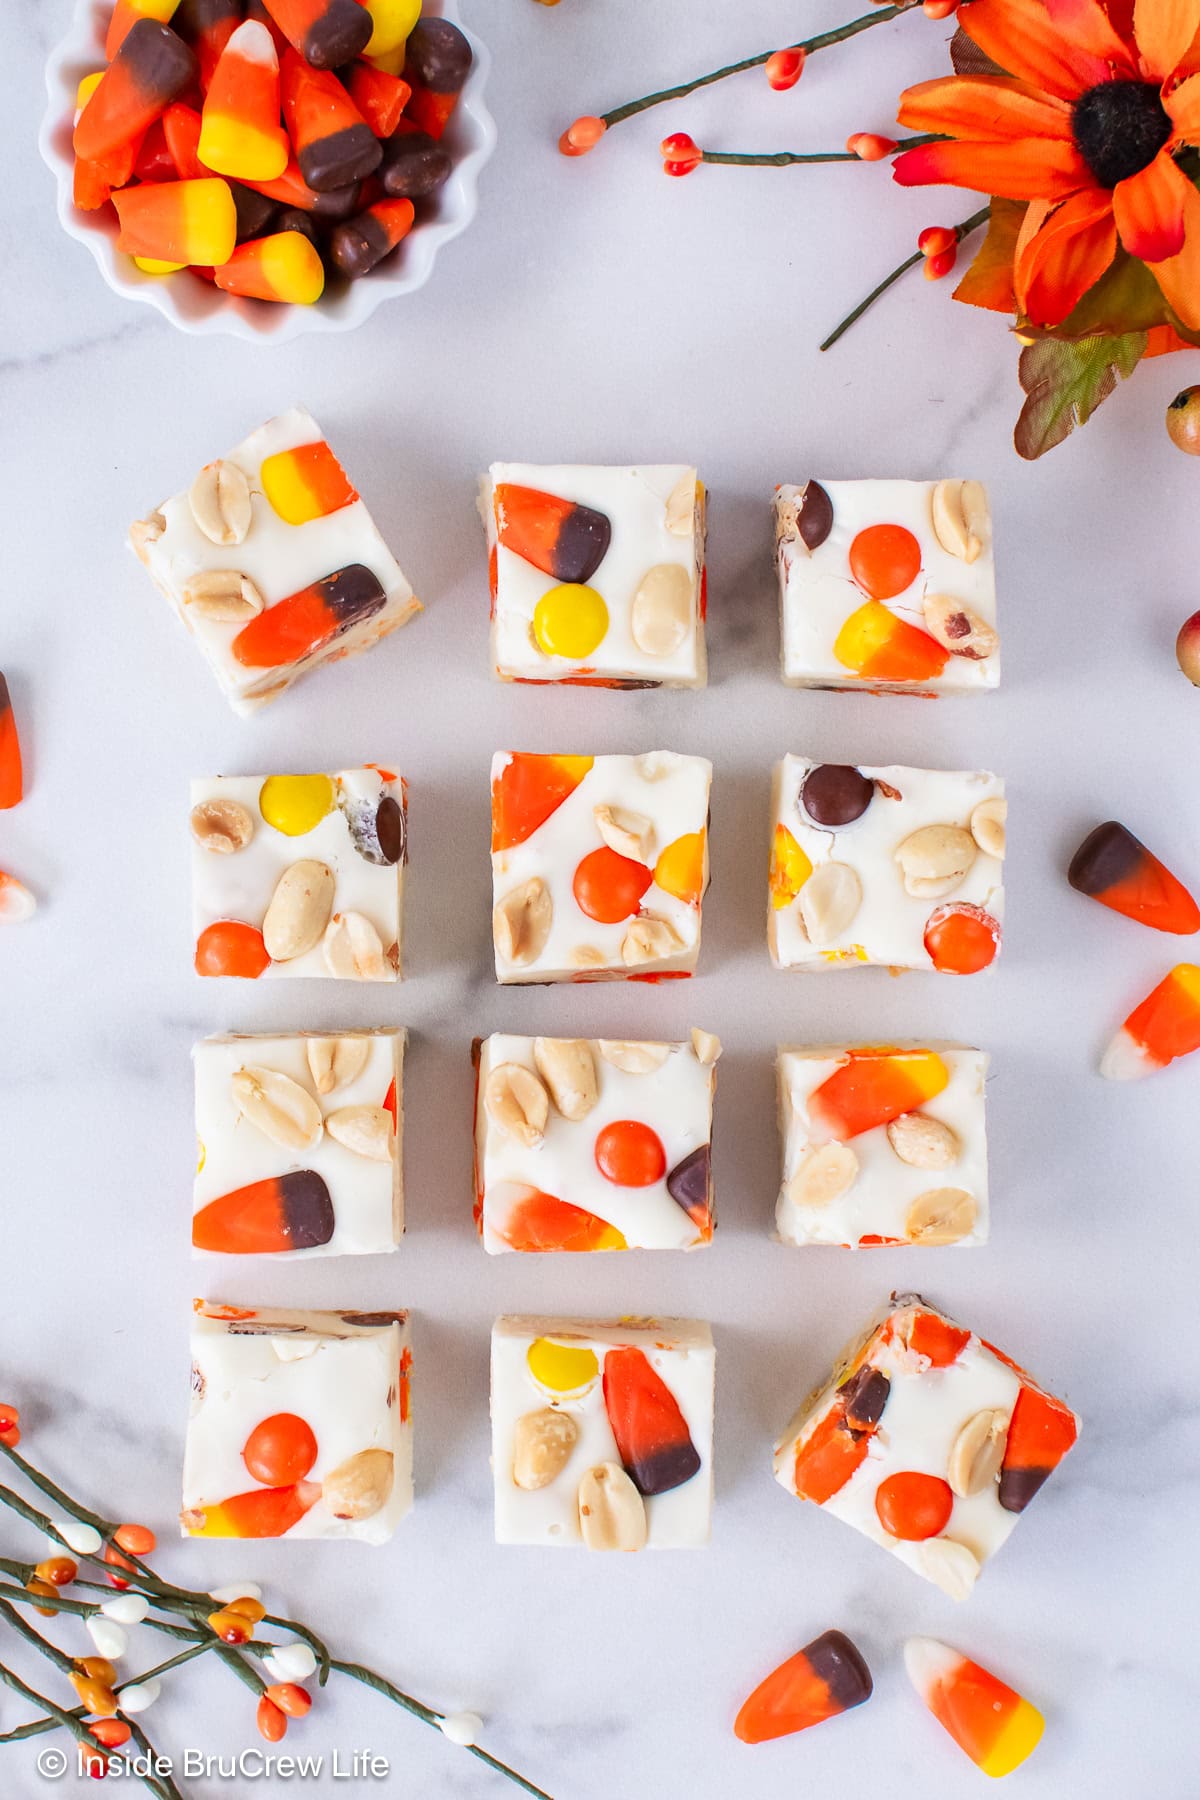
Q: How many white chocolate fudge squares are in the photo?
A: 12